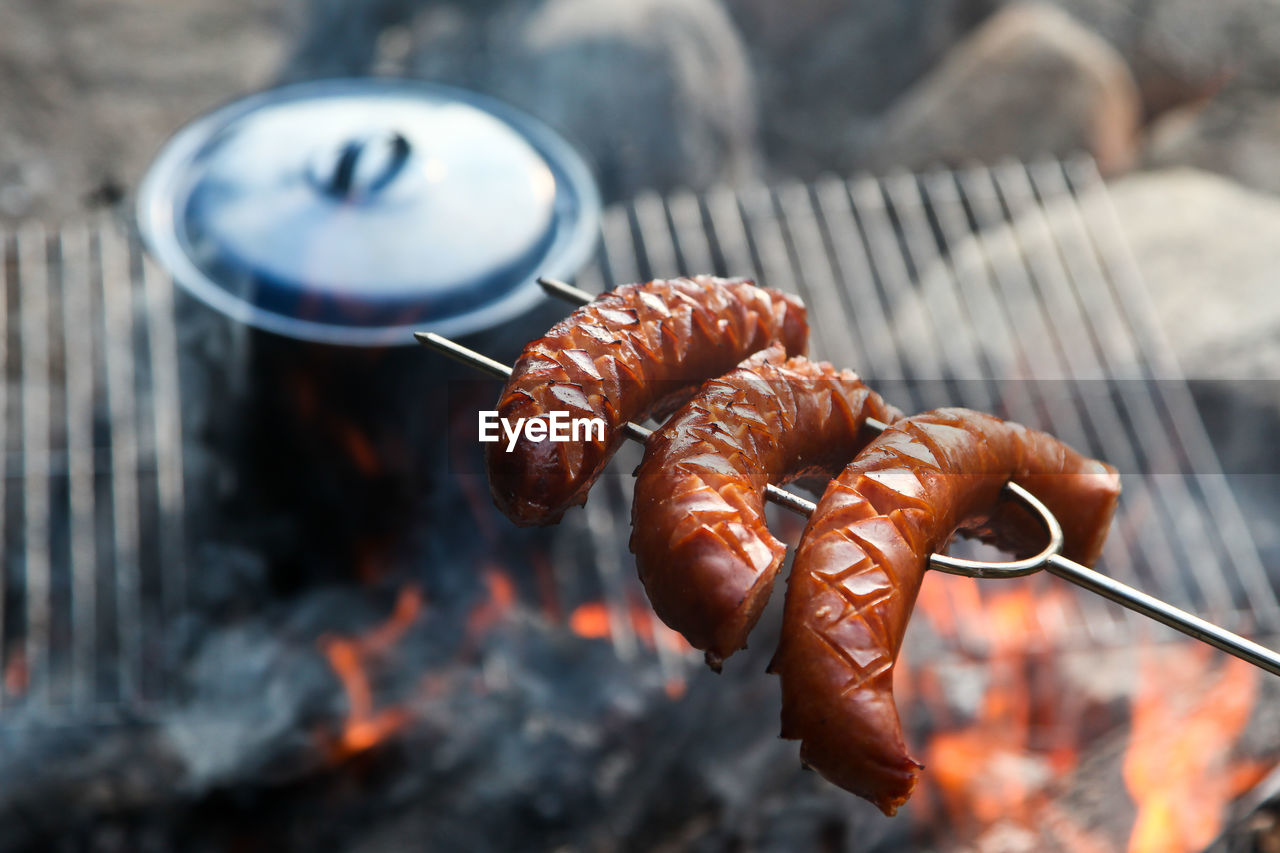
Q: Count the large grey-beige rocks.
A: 3